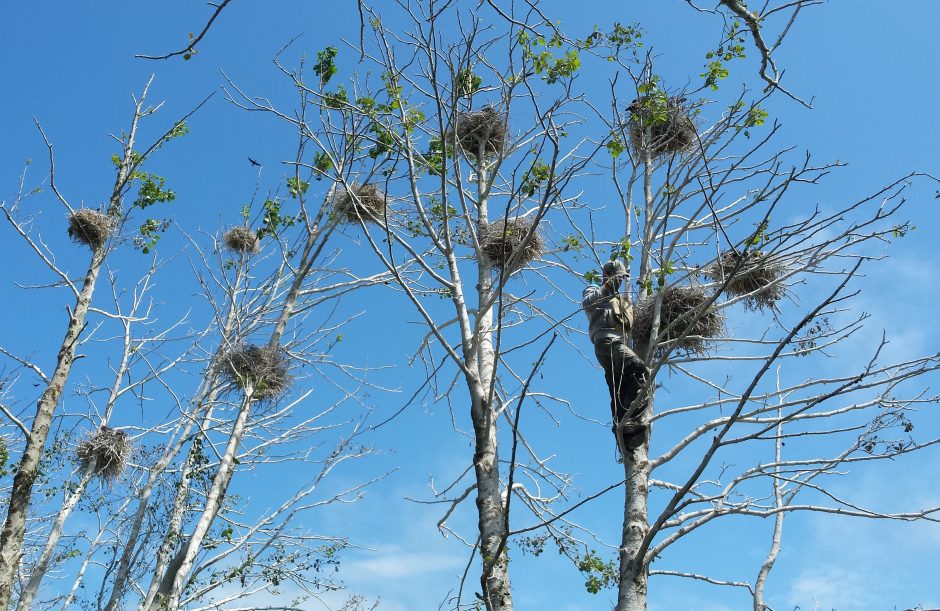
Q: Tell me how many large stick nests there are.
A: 10